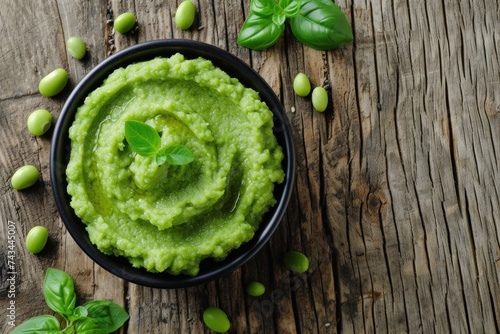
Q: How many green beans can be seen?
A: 12